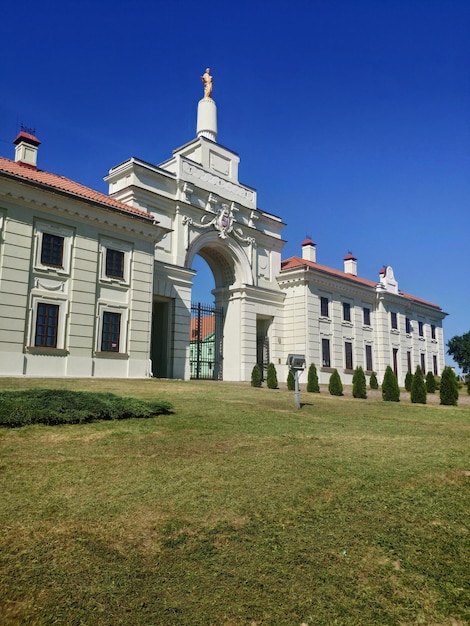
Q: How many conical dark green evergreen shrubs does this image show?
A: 12